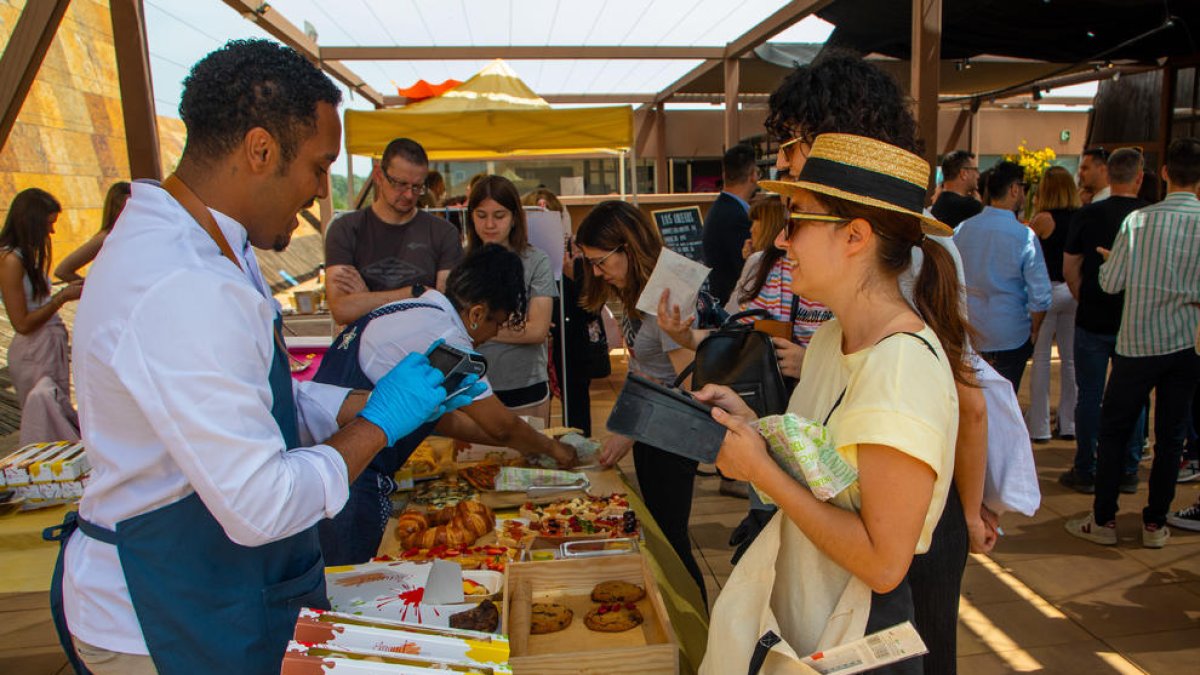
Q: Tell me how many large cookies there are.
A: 3